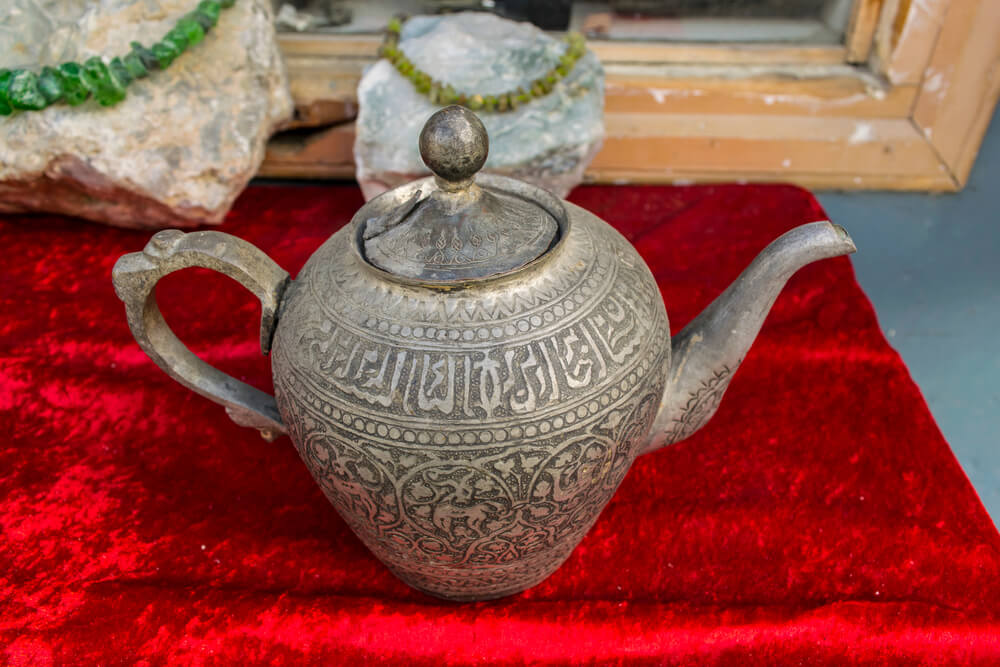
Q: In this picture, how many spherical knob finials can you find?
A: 1